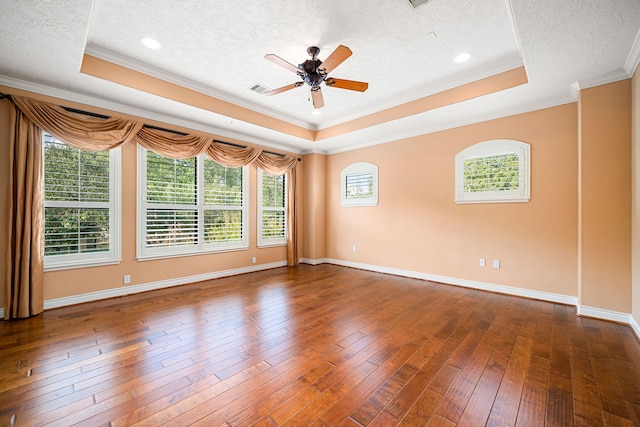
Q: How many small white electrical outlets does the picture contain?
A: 5